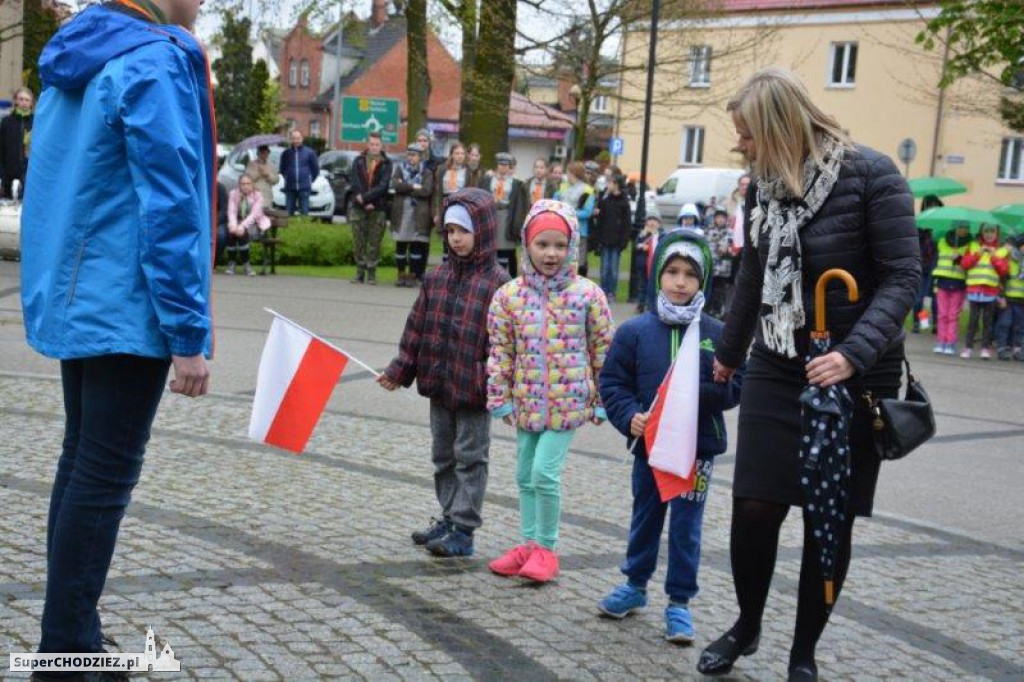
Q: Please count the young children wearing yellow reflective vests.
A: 3